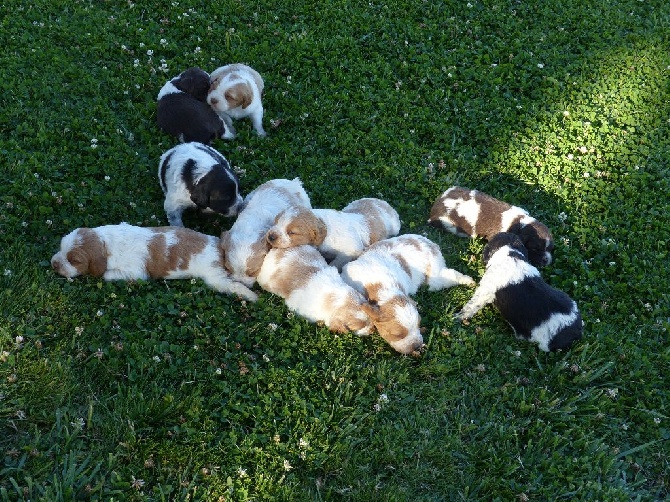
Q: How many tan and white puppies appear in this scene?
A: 6